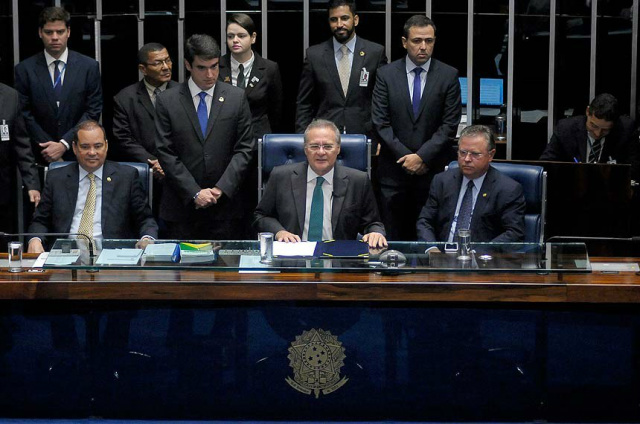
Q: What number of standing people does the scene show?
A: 7